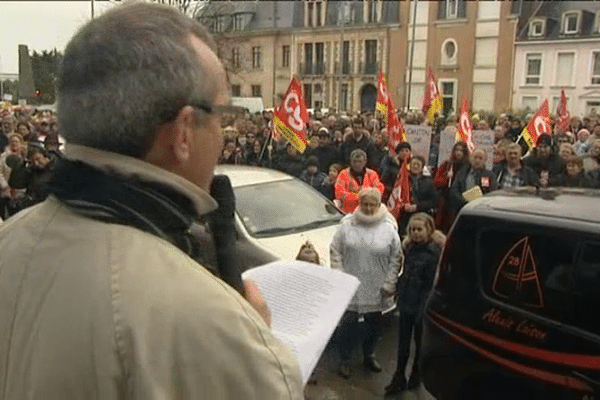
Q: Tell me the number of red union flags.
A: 8